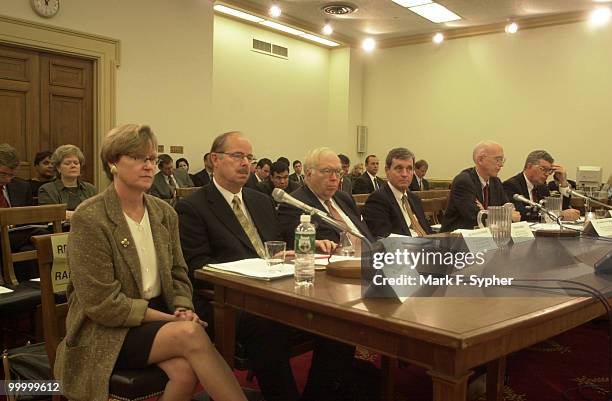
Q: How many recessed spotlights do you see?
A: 6